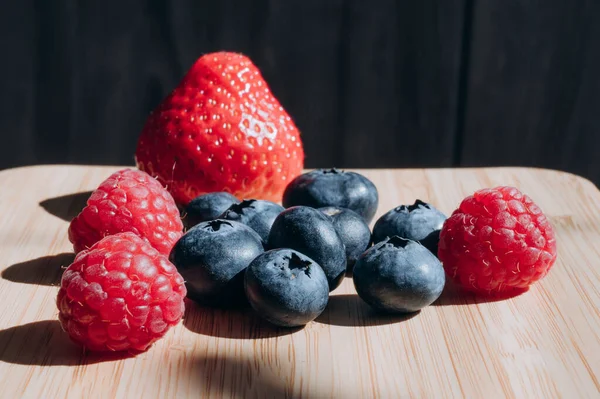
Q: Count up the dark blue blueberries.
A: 9